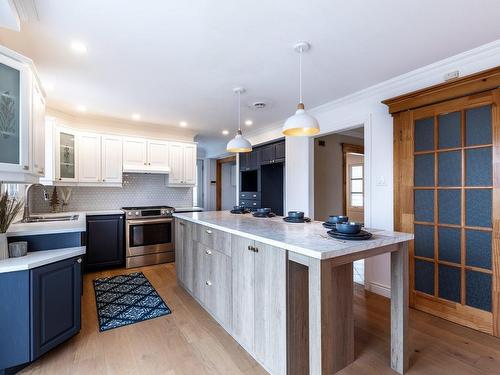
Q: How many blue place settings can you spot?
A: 5